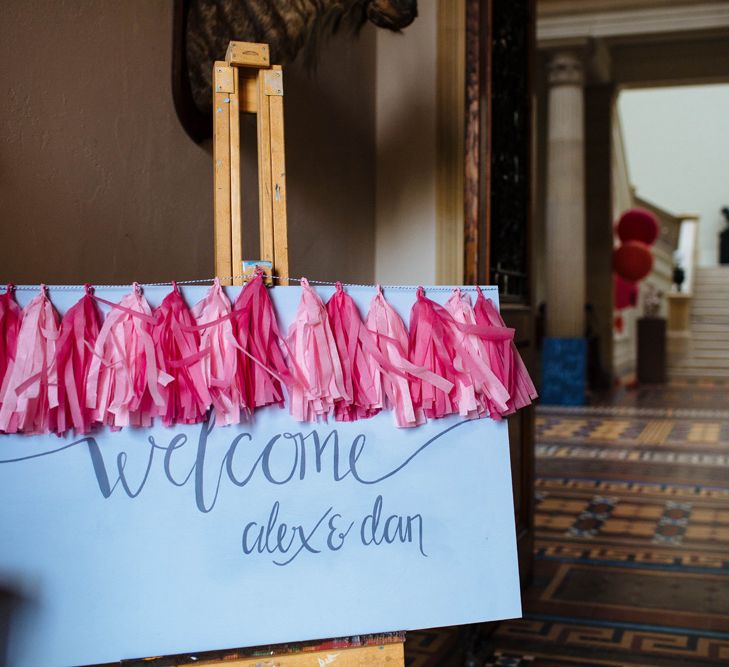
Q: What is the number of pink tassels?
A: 13